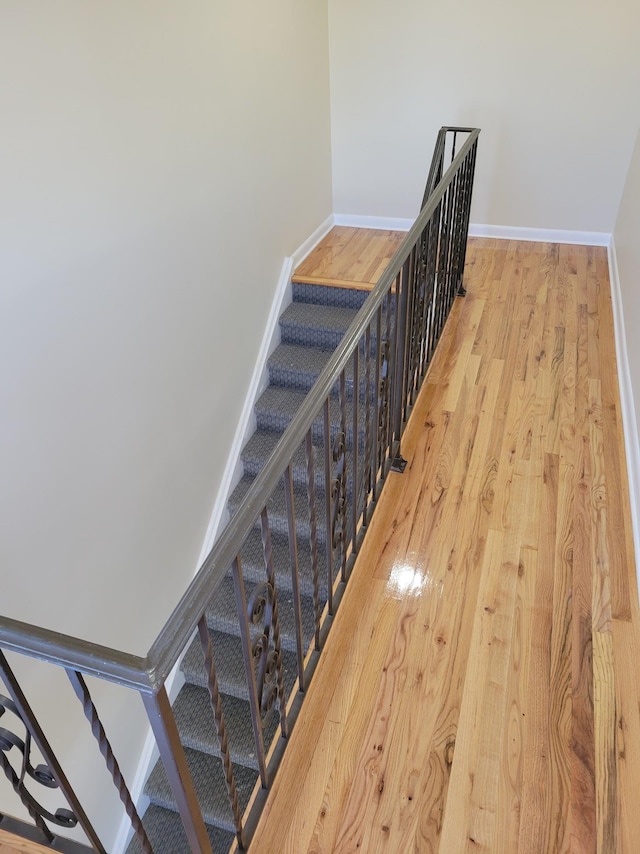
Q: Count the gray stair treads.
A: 11